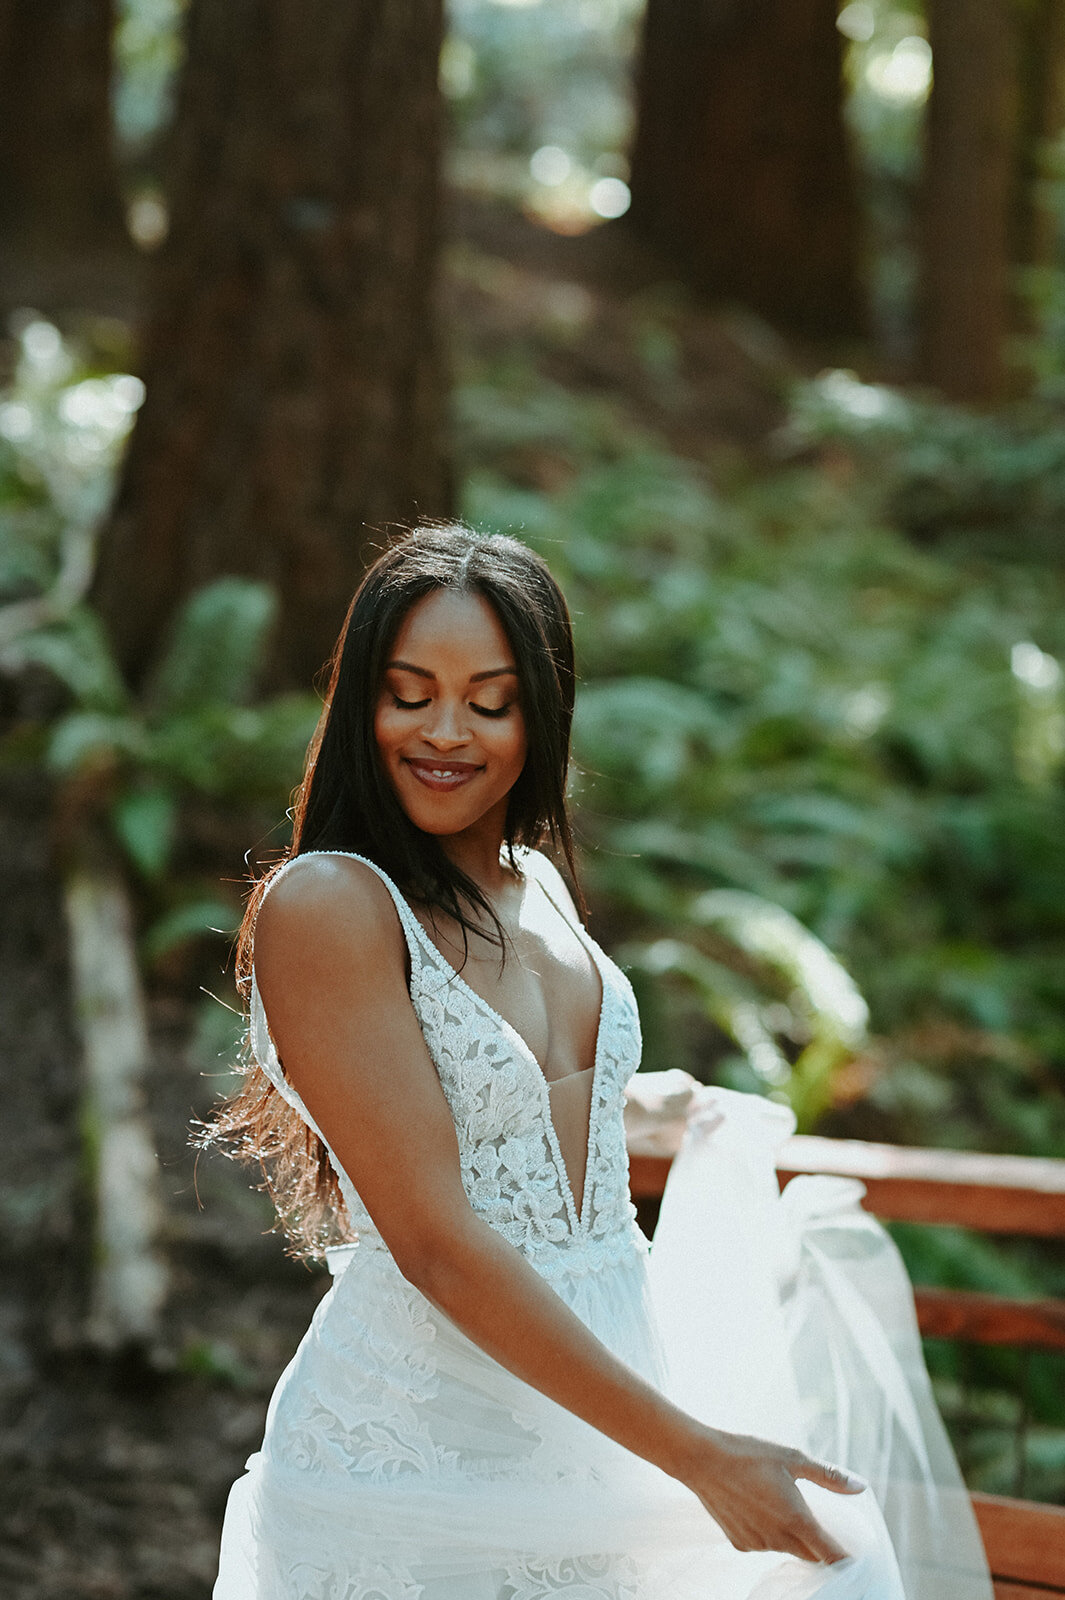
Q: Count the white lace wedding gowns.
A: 1